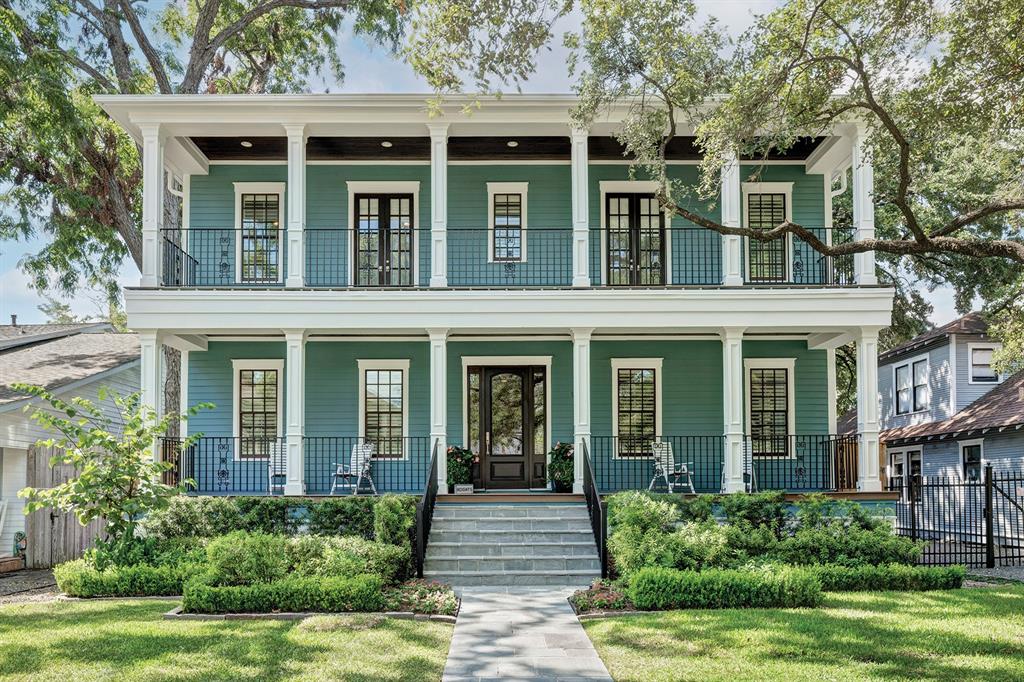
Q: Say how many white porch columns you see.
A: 12